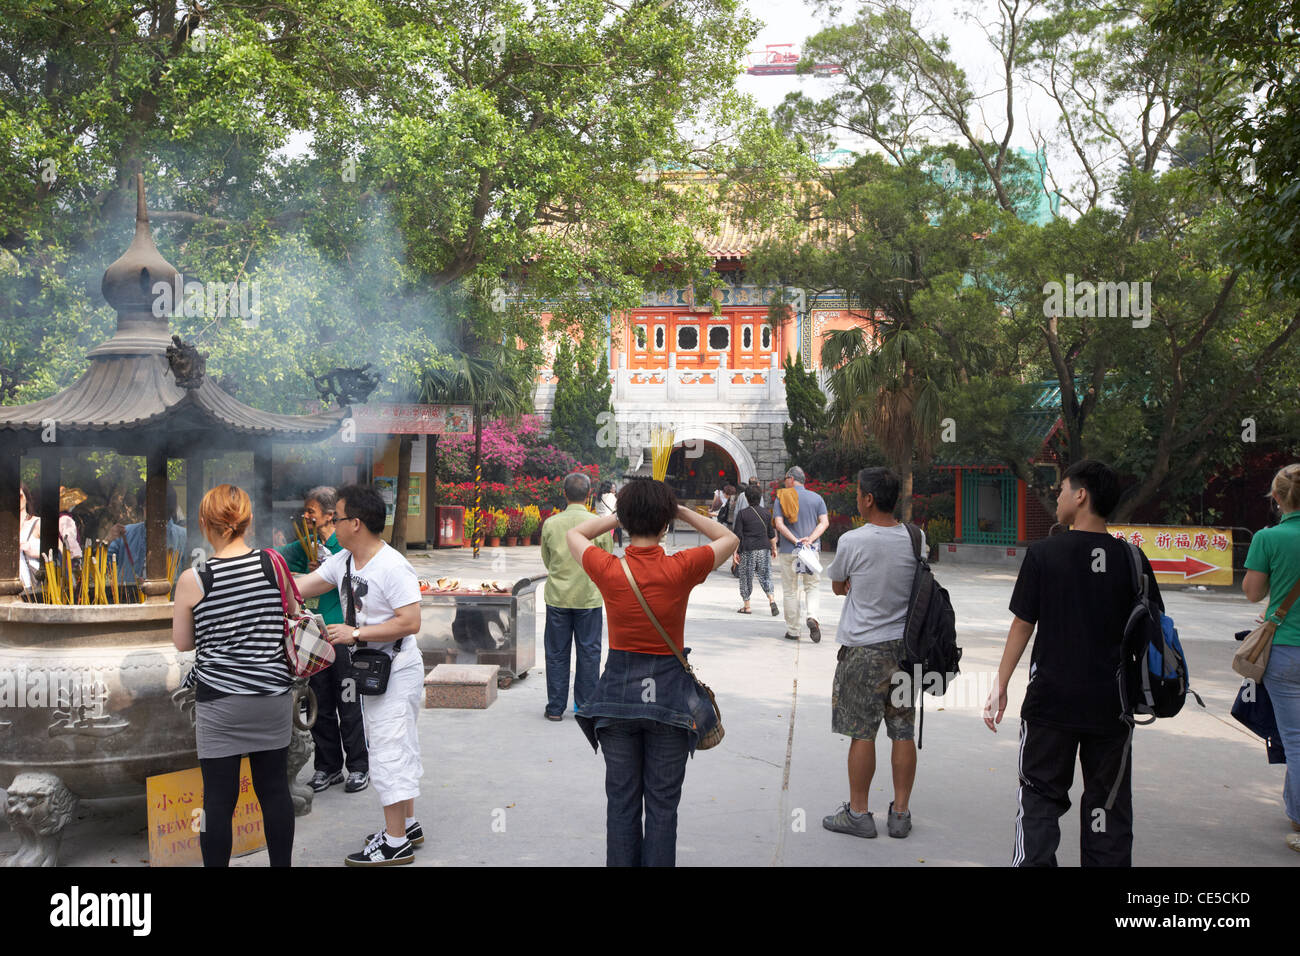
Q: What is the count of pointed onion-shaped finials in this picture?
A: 1